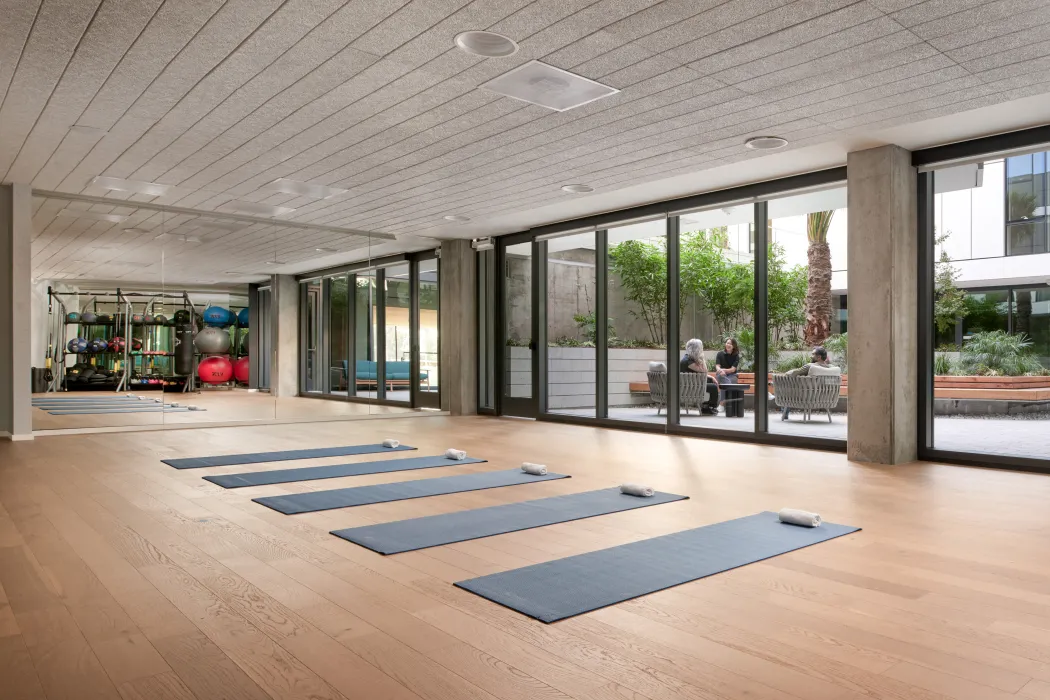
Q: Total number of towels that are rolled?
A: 5